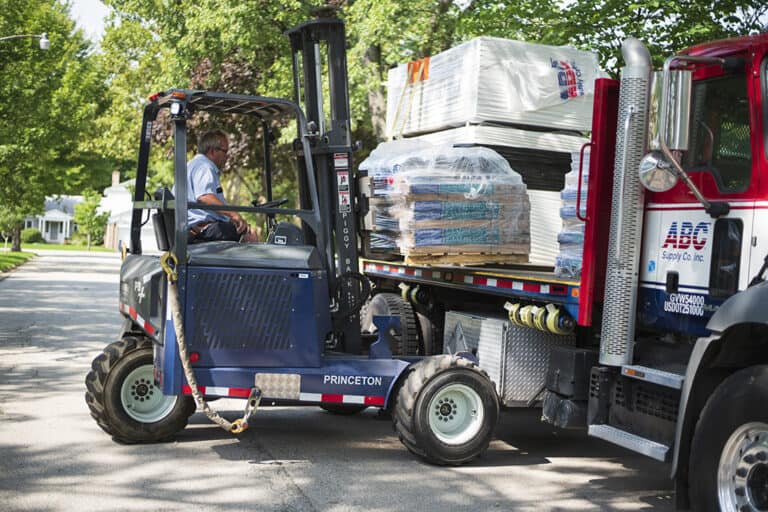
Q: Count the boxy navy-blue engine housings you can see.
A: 1